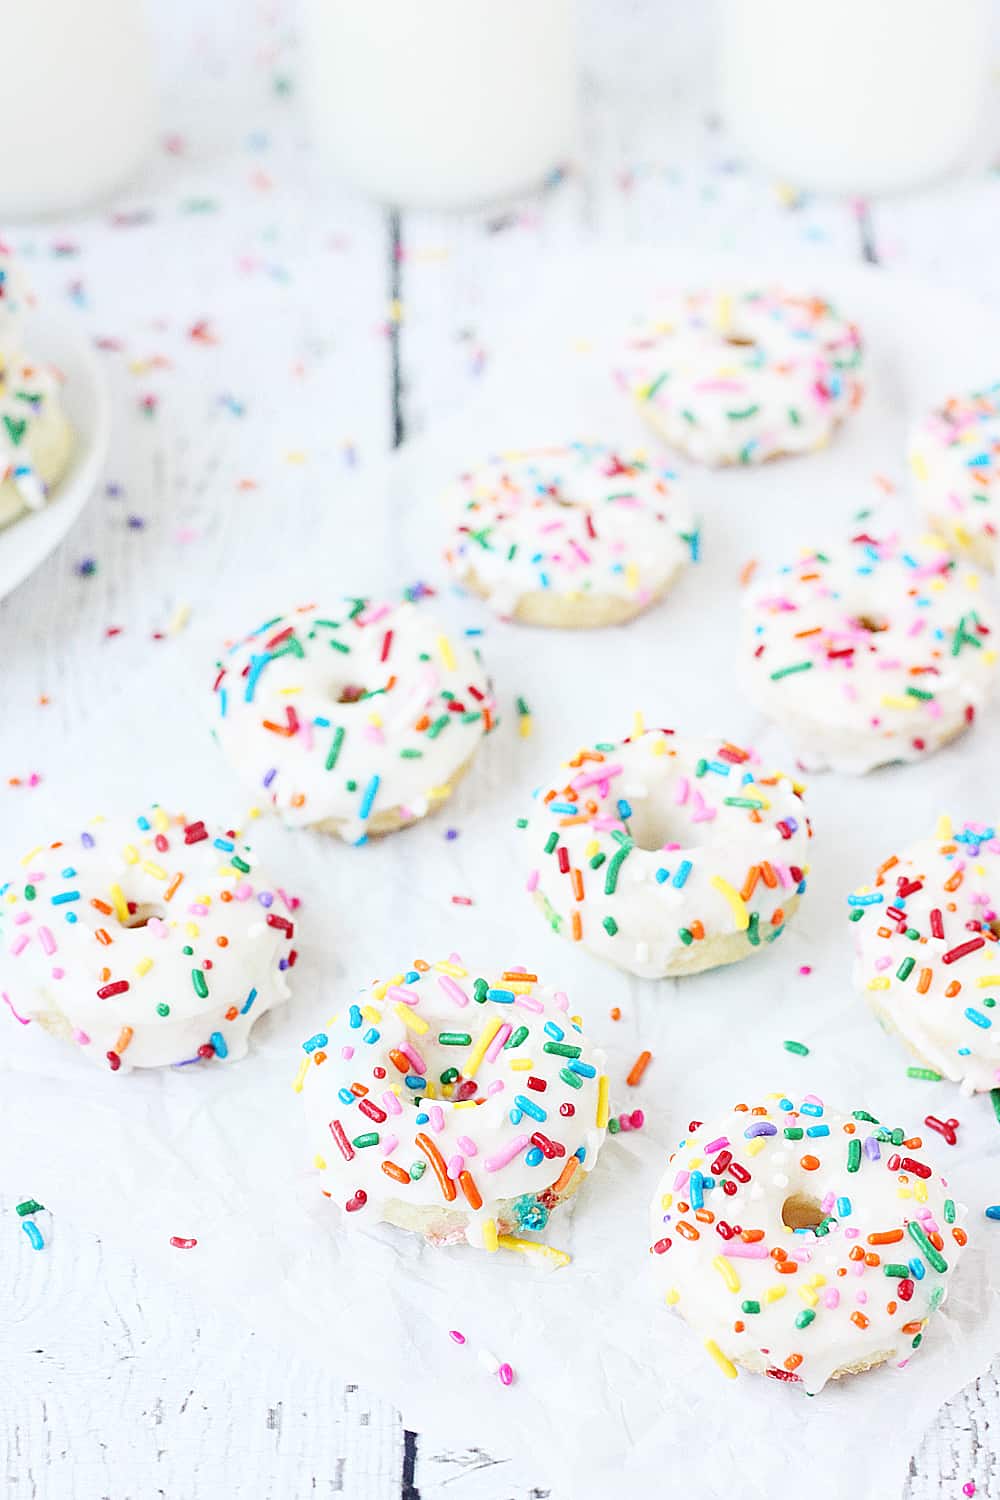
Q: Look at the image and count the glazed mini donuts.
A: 12